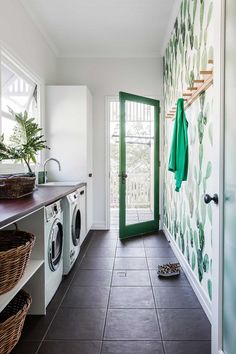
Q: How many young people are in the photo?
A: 0